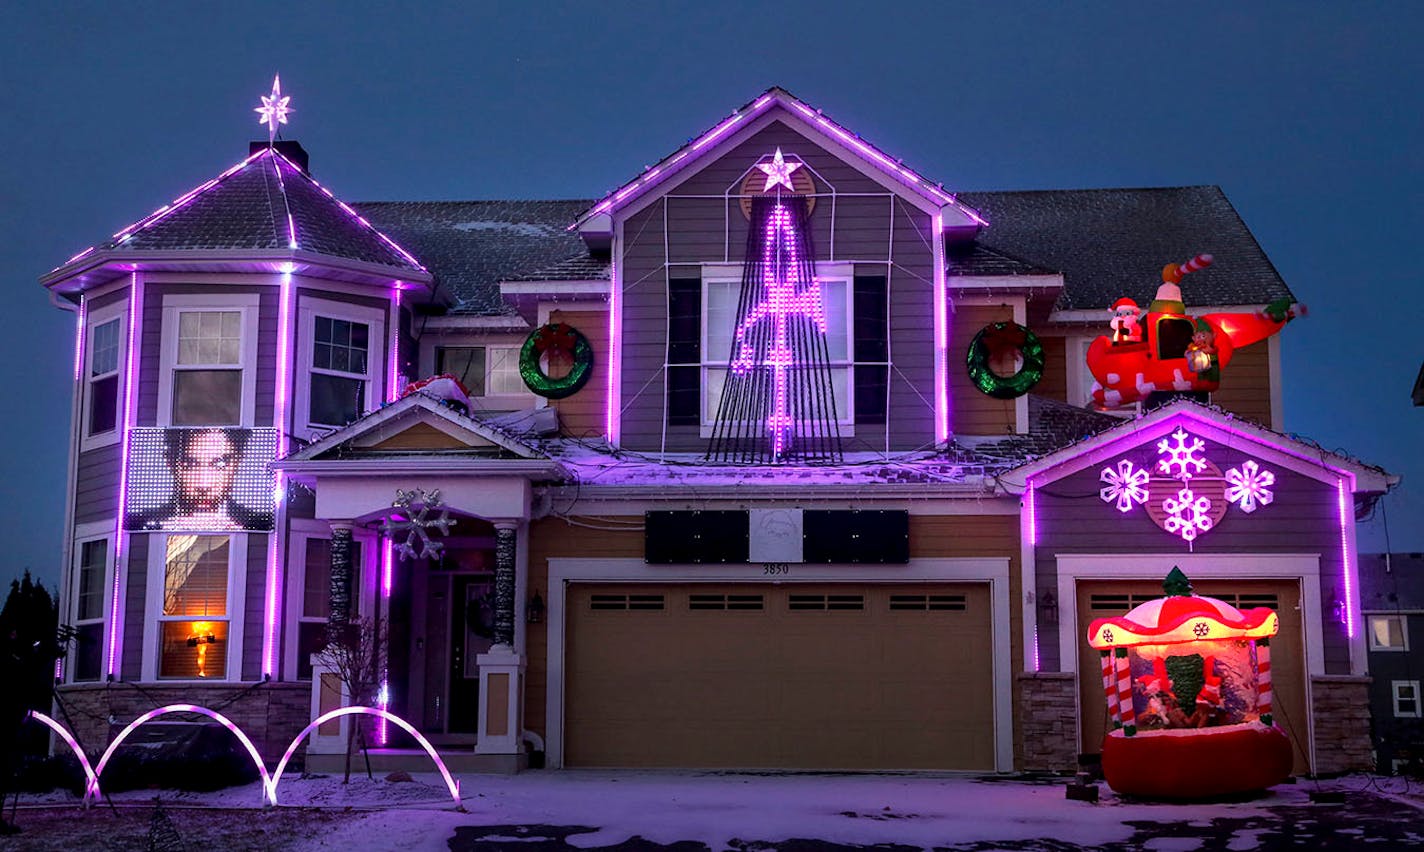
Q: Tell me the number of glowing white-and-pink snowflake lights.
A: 4